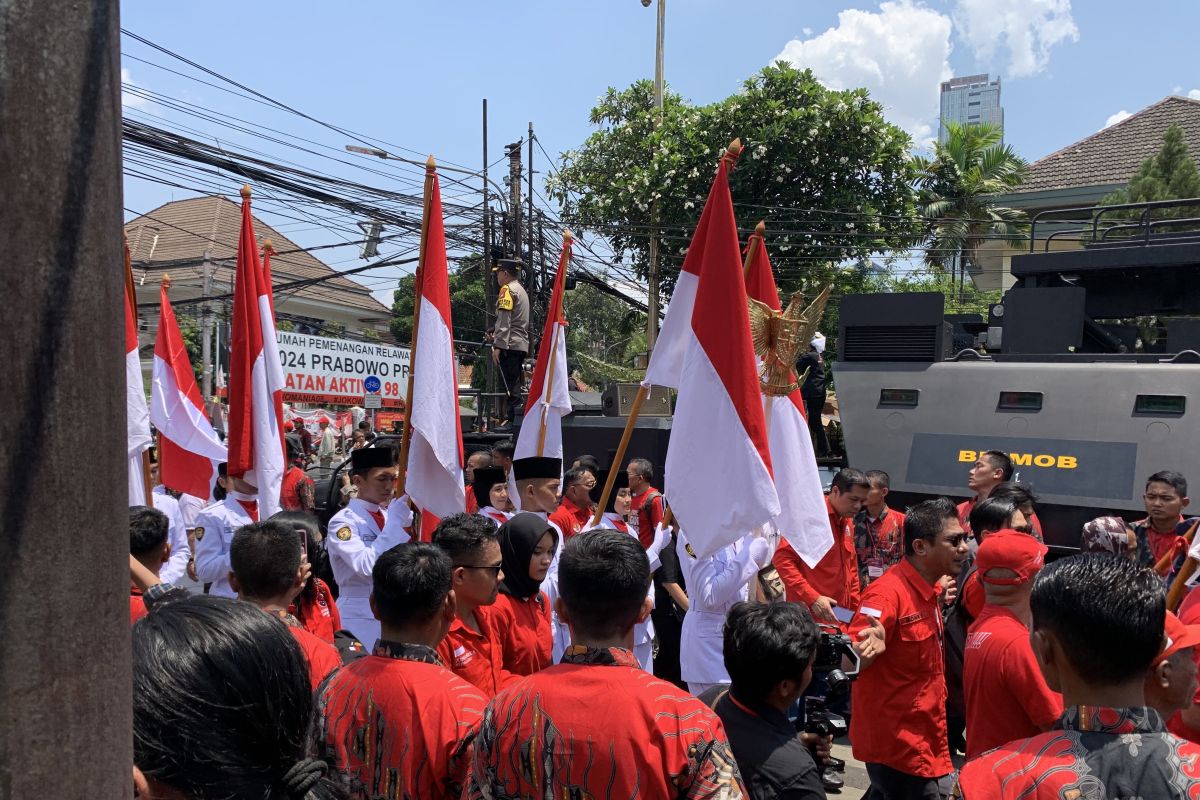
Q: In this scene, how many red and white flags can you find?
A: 8